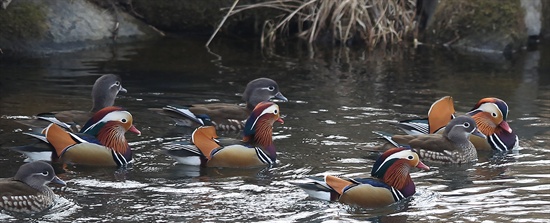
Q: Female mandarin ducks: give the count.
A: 4